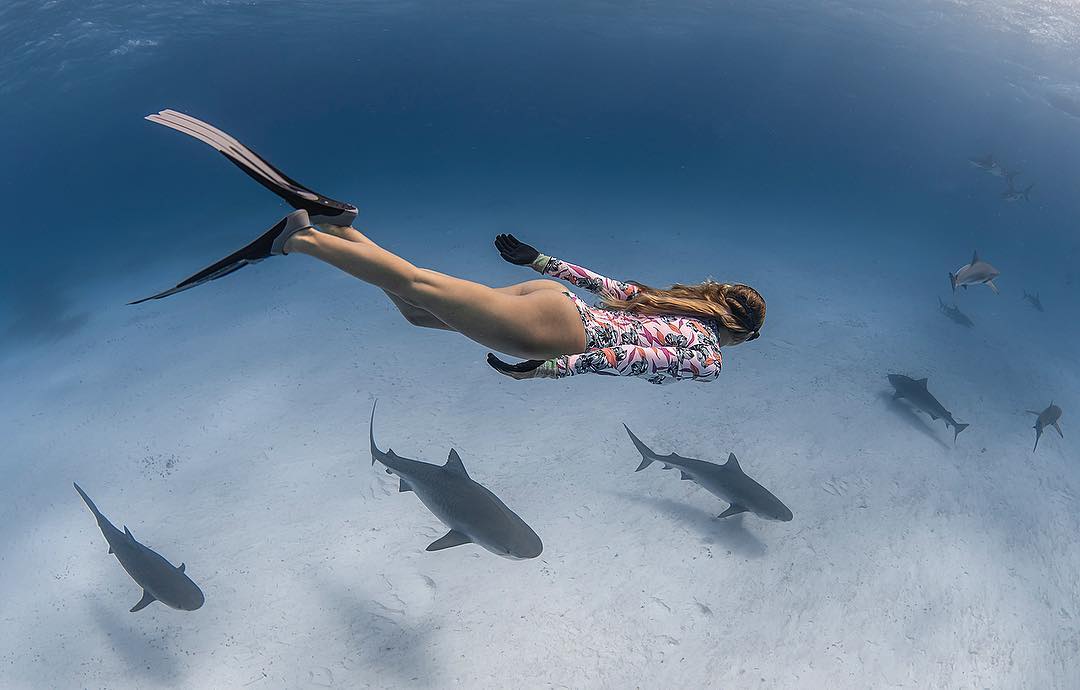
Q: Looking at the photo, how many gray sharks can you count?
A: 10